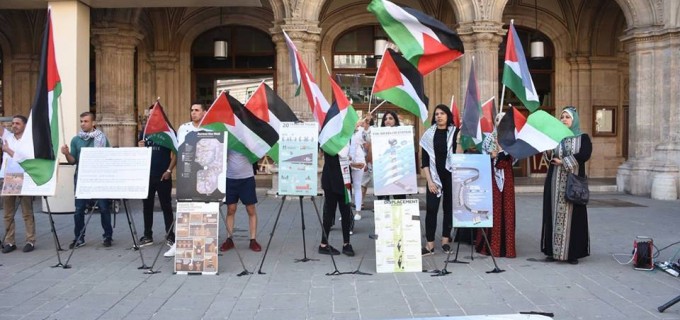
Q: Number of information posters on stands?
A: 8